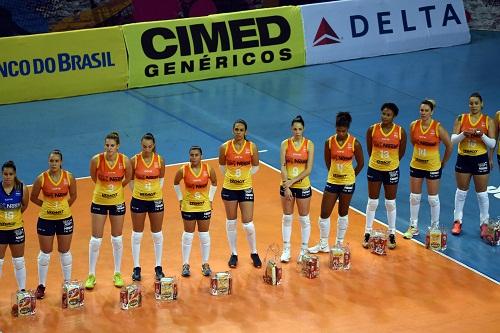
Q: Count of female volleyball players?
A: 11